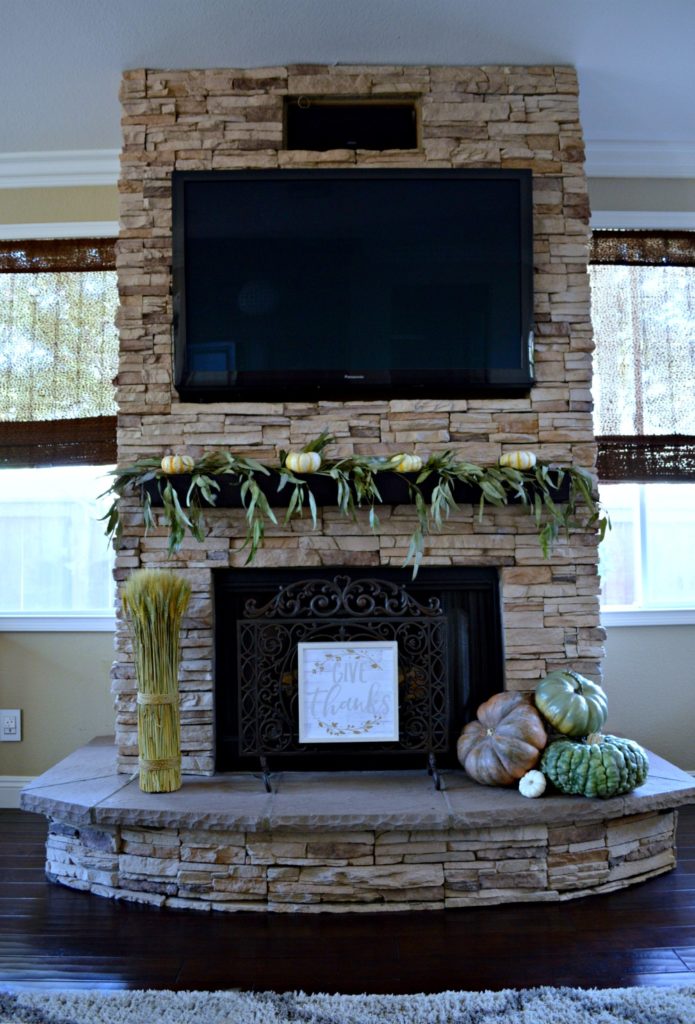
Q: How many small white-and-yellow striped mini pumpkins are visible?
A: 4